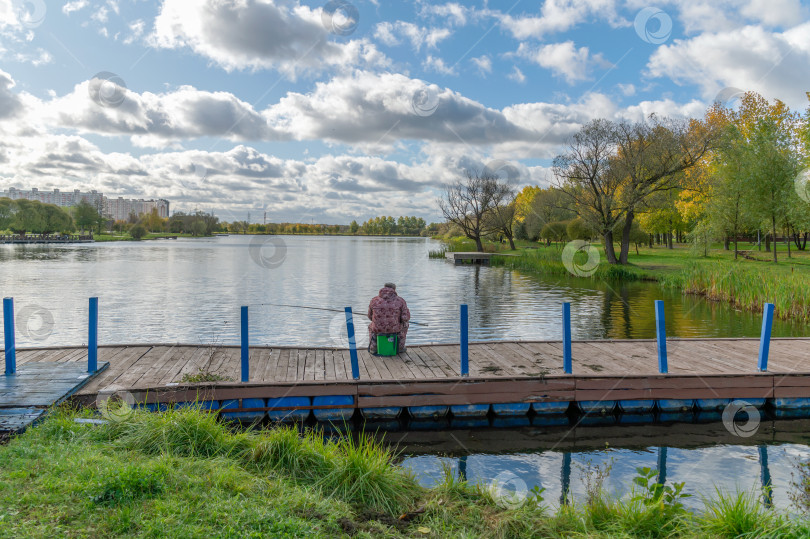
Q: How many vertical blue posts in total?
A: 8